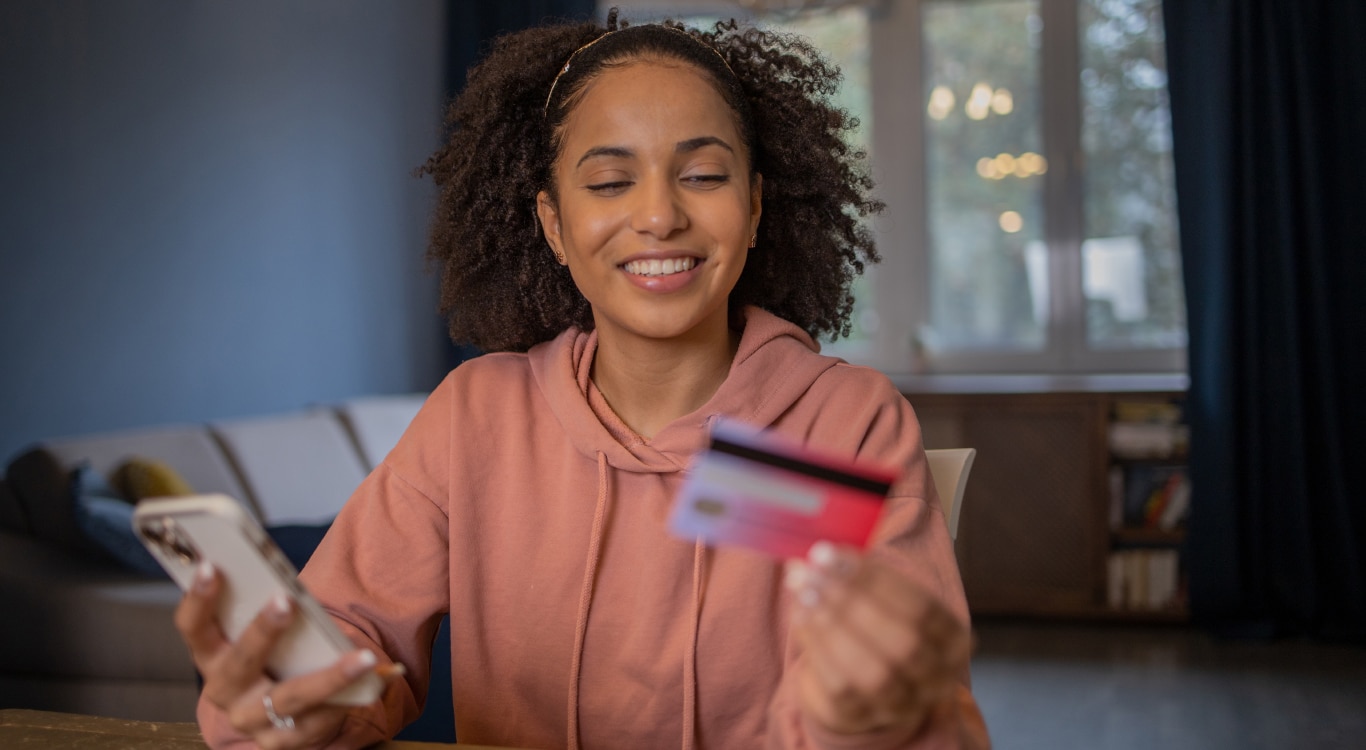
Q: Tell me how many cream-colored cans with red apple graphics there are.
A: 0